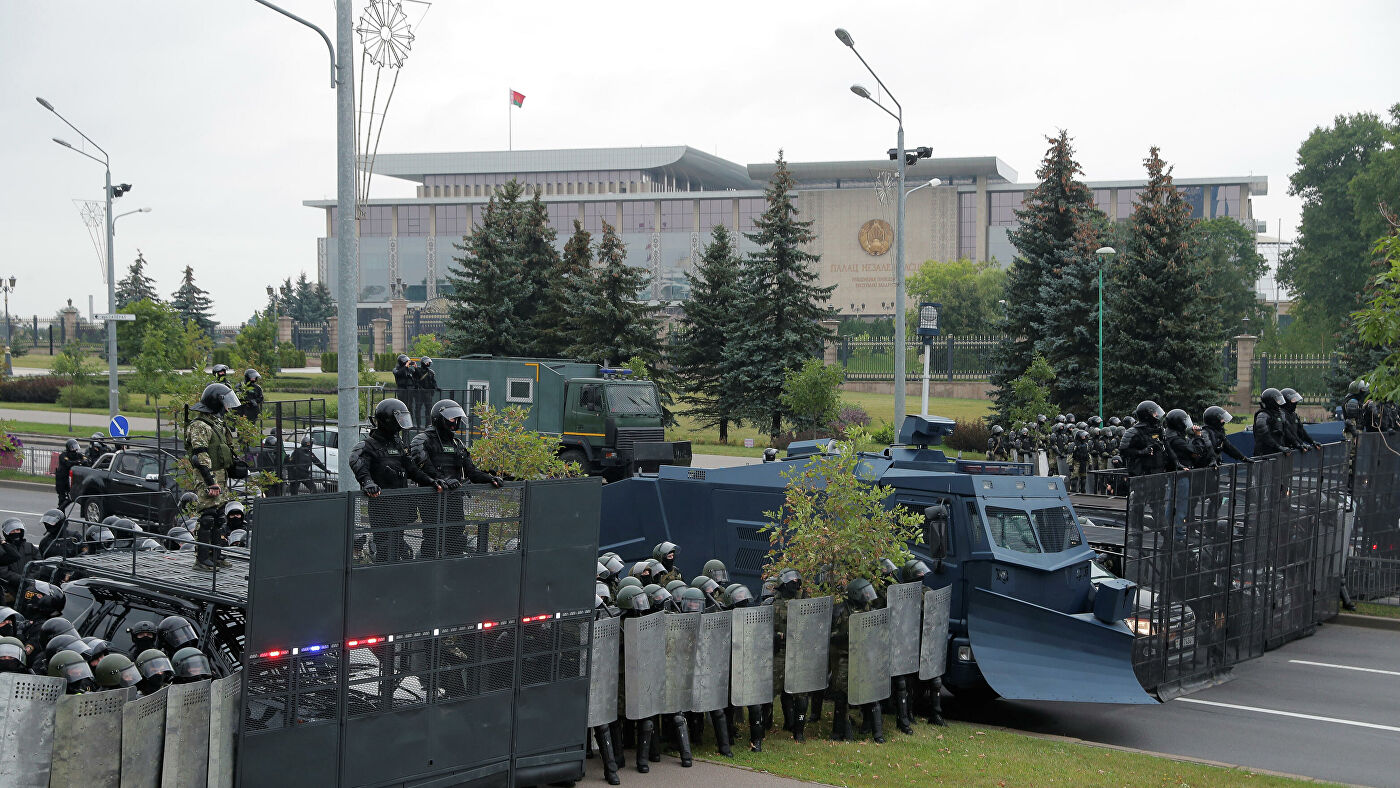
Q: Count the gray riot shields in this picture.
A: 14